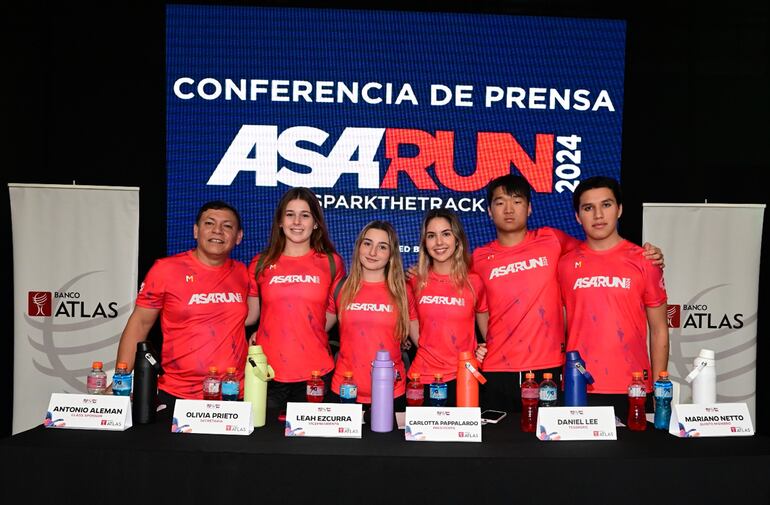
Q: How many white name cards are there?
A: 6